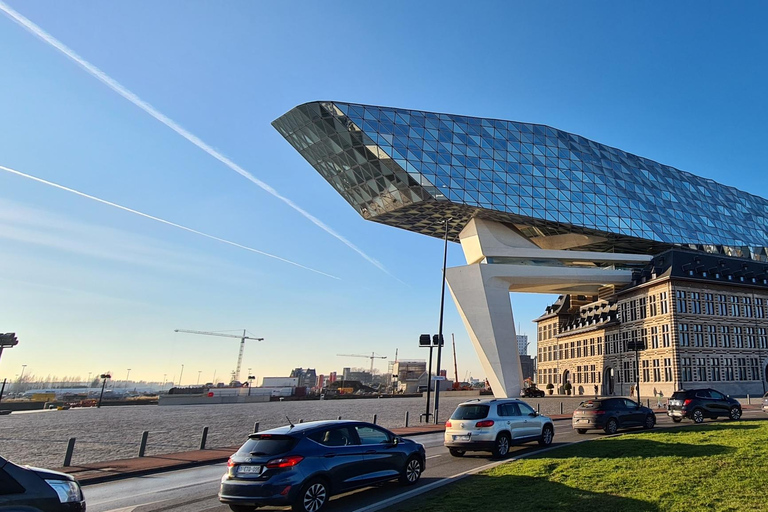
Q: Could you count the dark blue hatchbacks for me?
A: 1